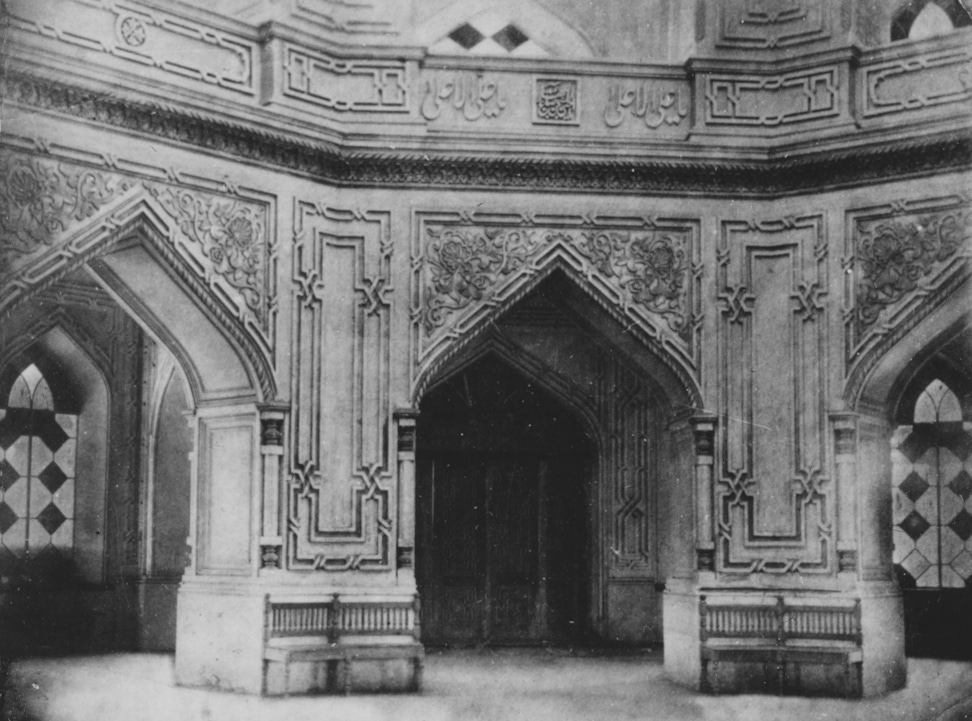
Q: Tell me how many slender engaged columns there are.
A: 4